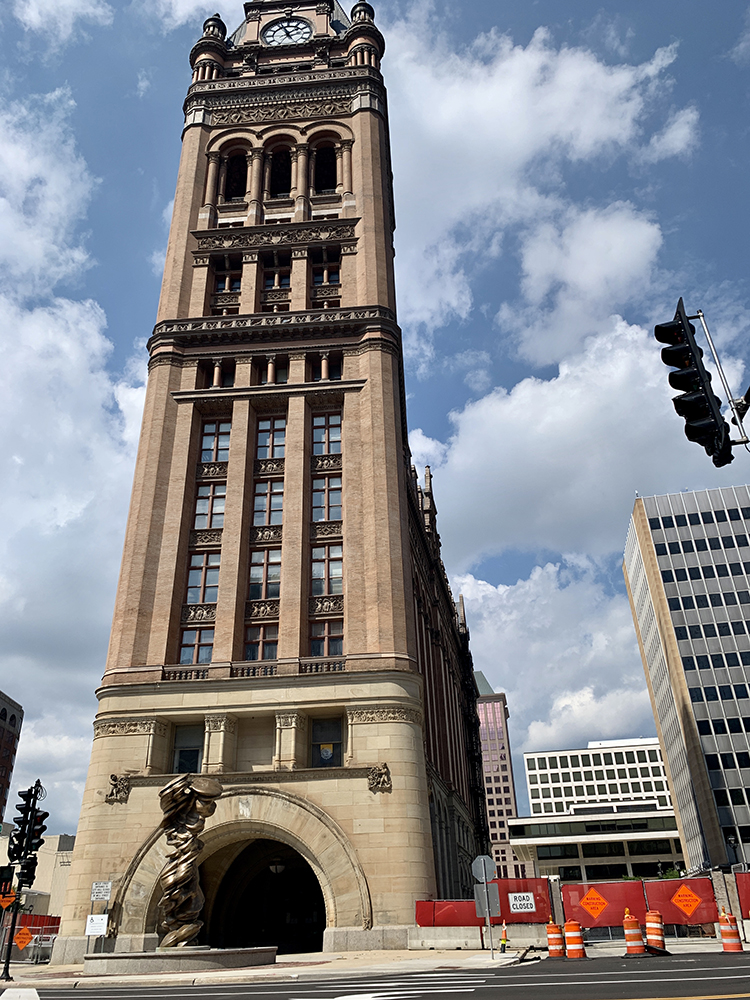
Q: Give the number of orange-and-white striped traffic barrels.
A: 5